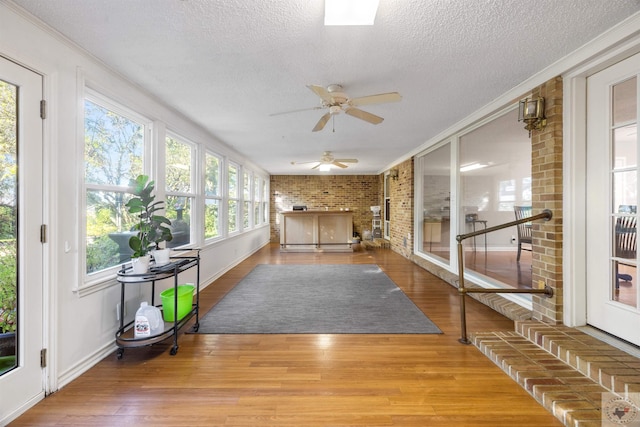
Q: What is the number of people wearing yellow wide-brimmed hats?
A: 0